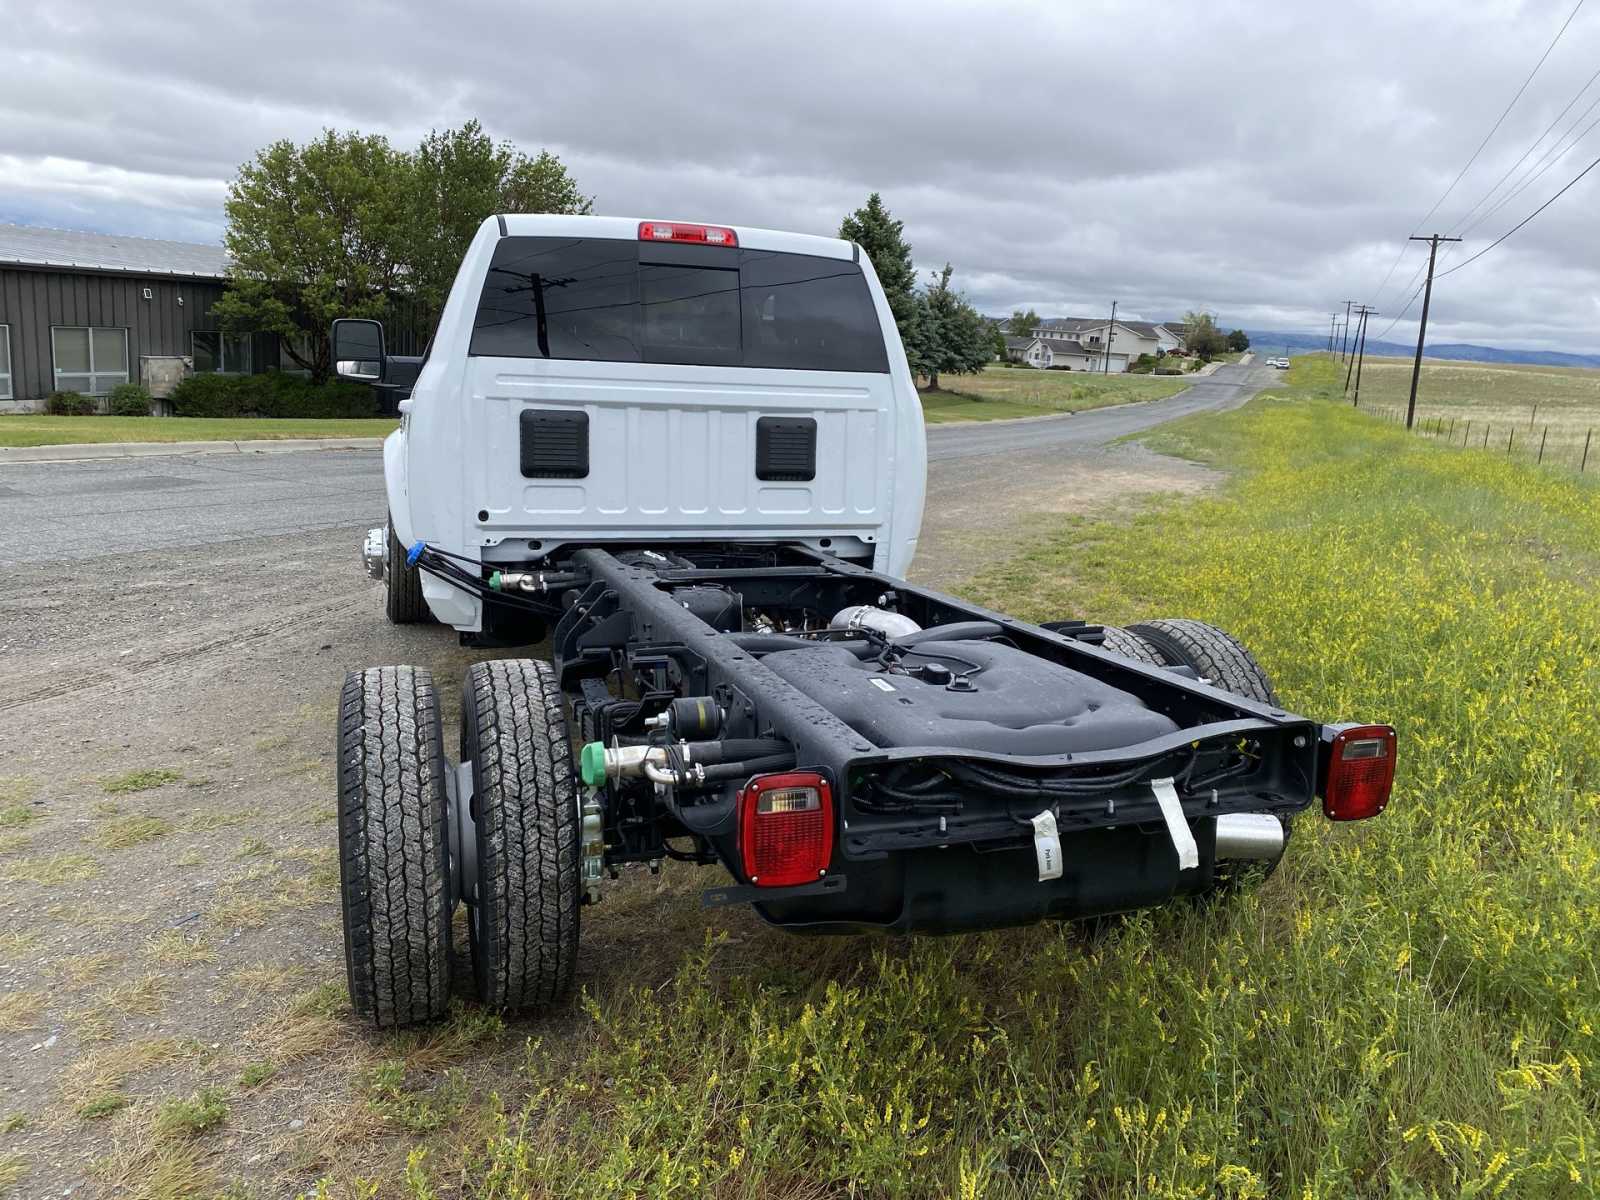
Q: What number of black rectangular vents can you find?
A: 2